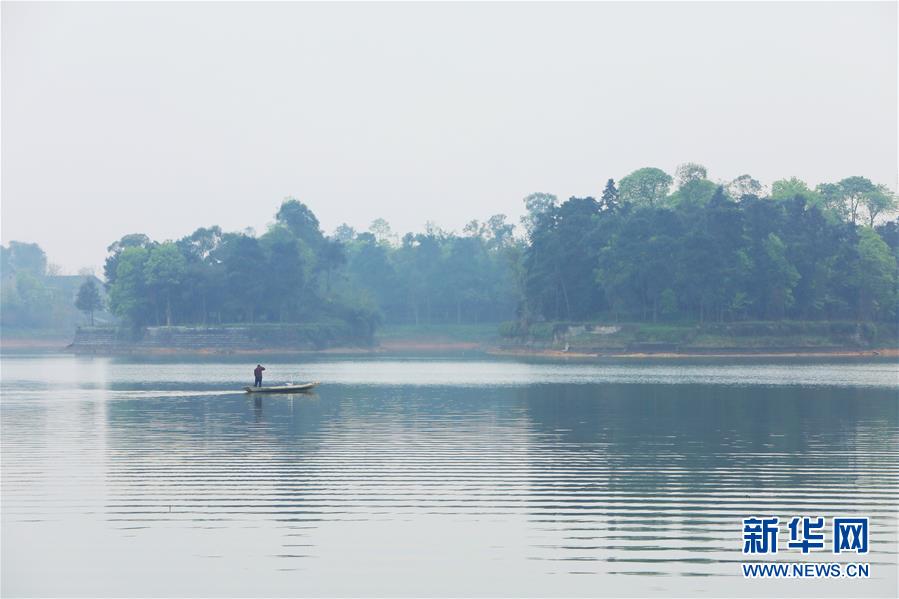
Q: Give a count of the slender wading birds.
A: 0